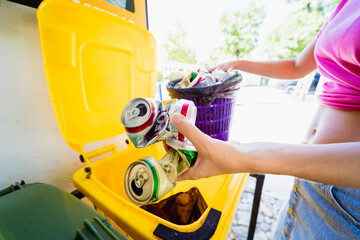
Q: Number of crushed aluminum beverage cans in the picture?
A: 2